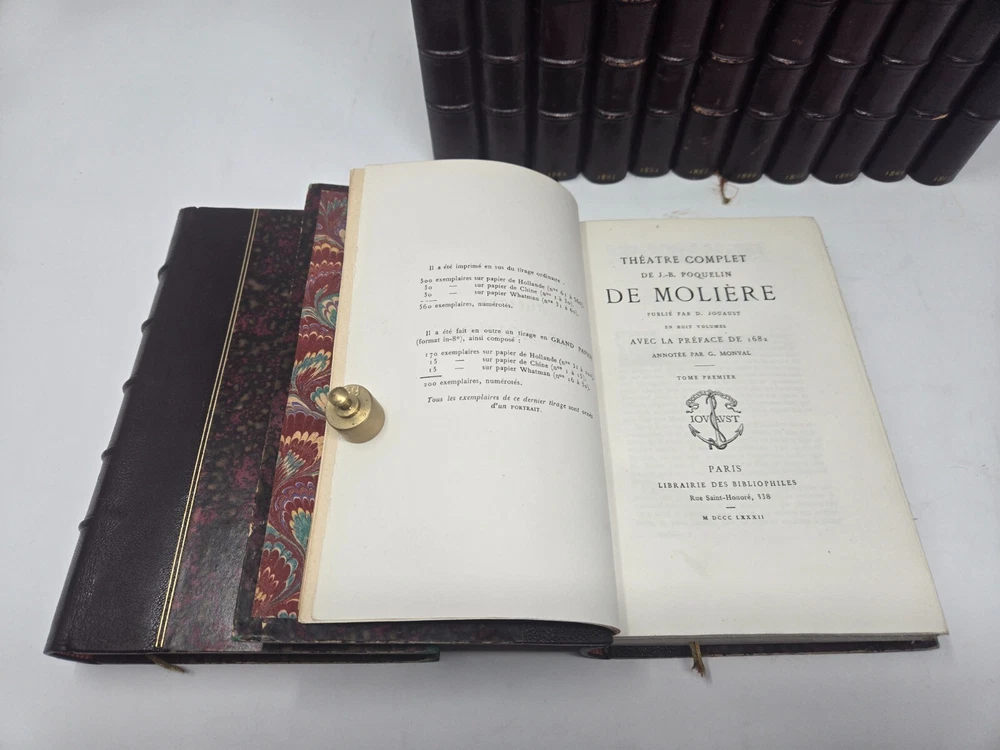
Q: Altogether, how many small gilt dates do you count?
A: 9